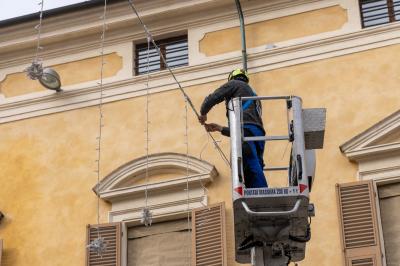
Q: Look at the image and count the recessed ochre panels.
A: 2